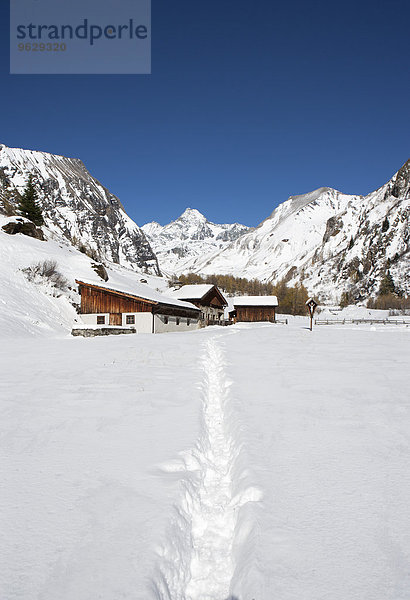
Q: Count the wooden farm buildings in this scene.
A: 3